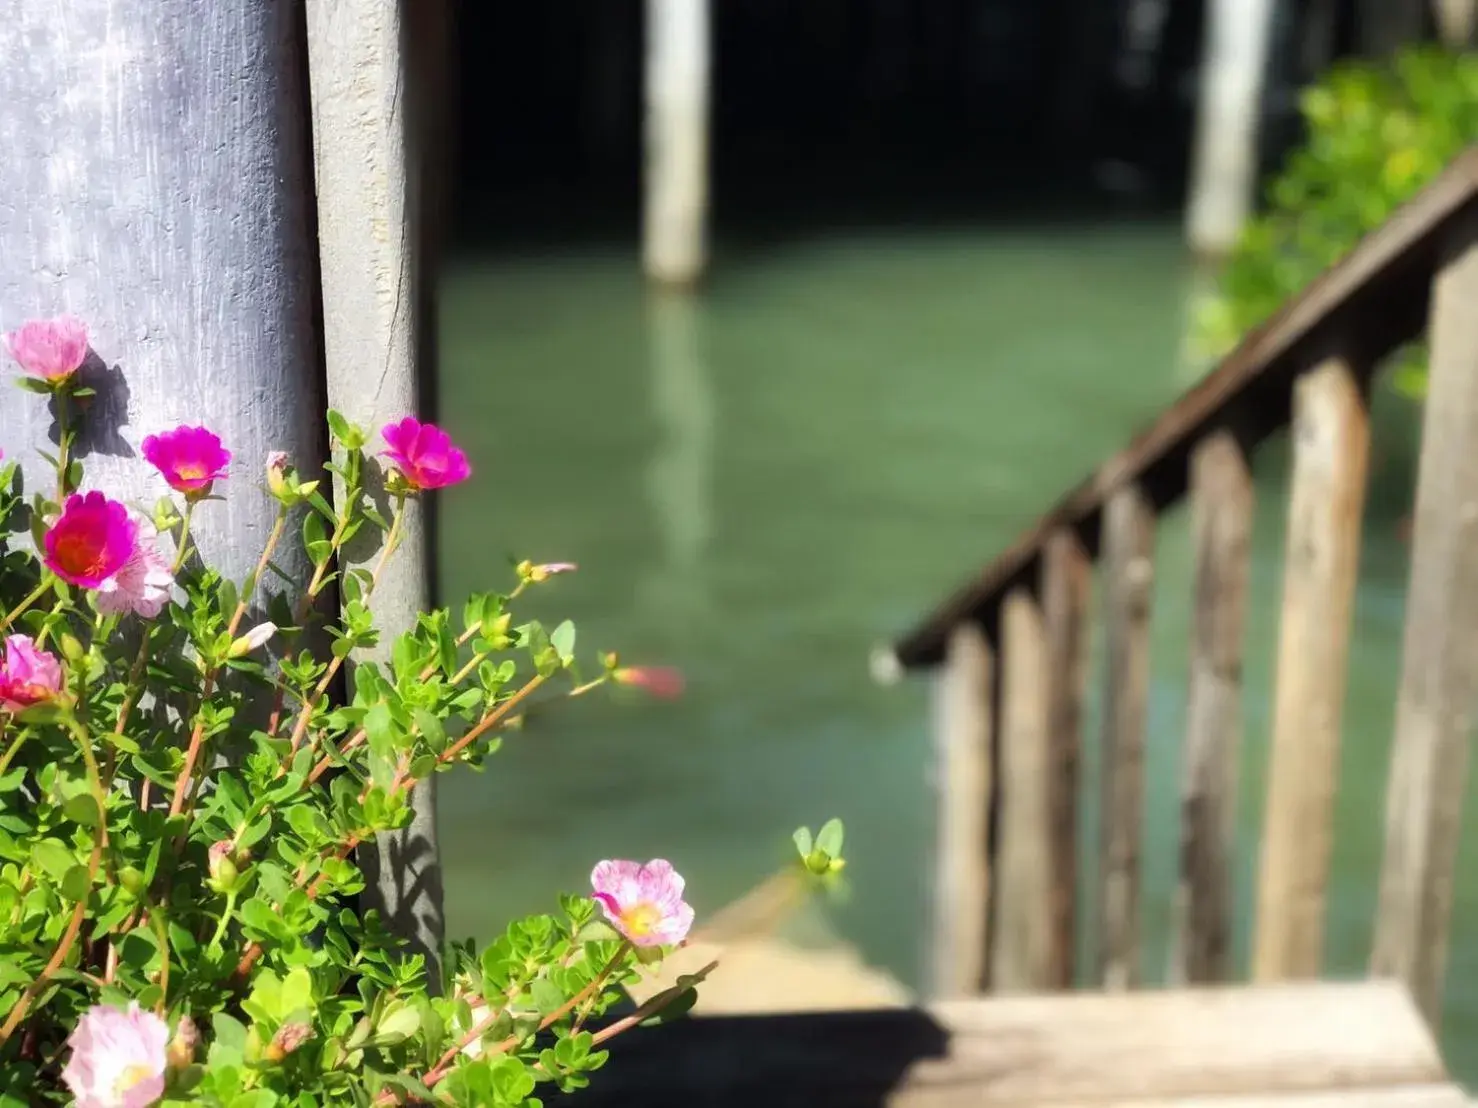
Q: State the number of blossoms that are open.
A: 8